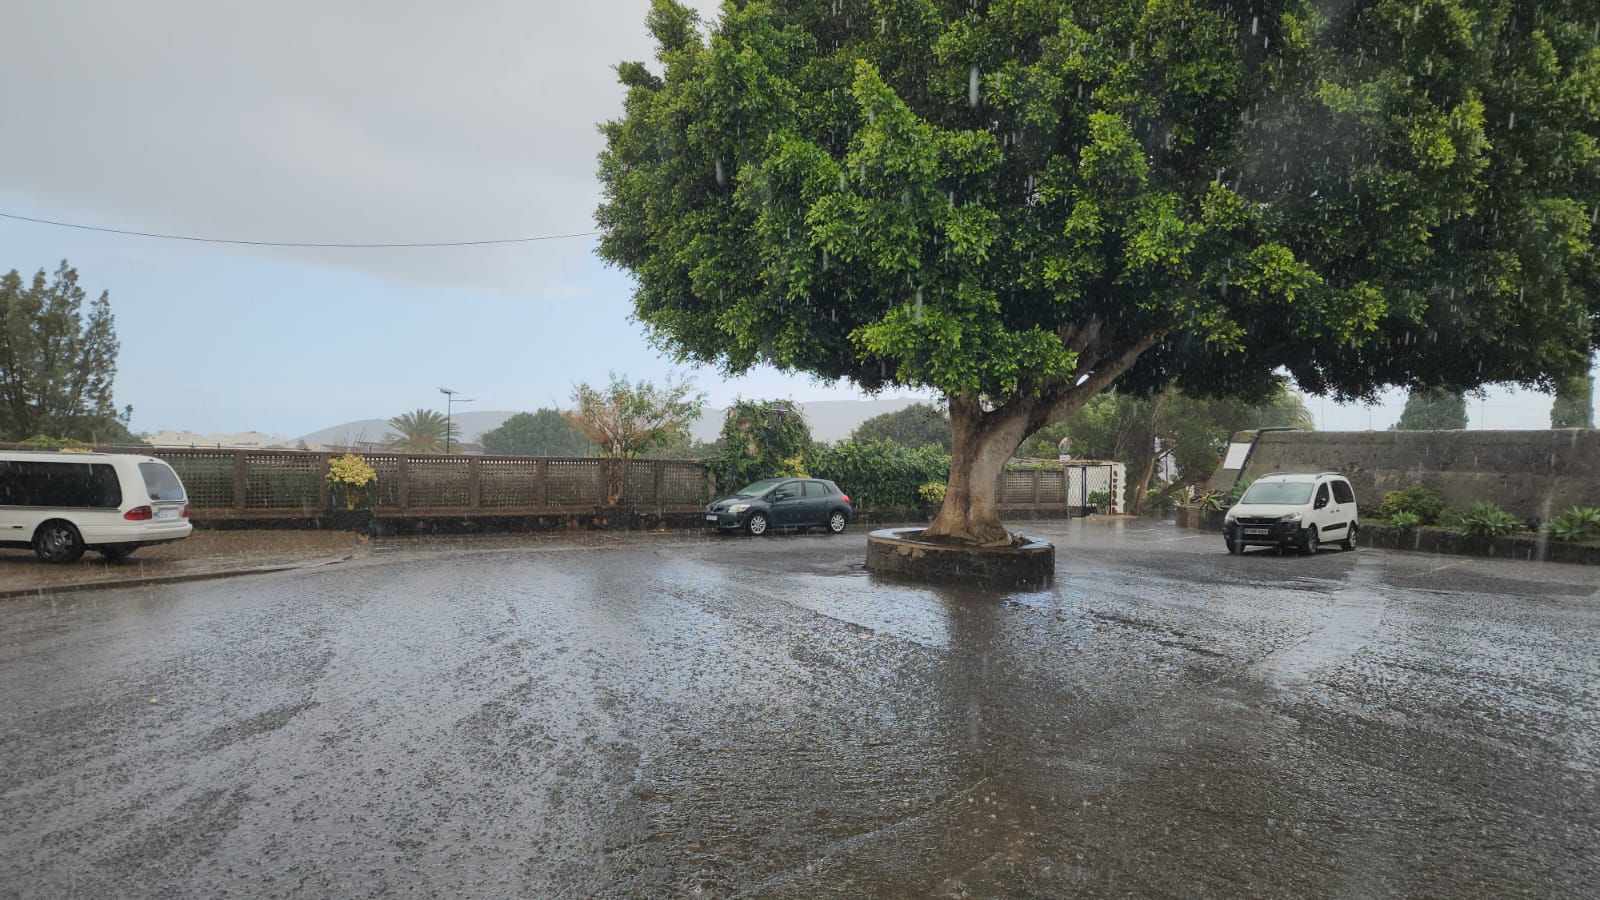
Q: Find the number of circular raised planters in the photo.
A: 1